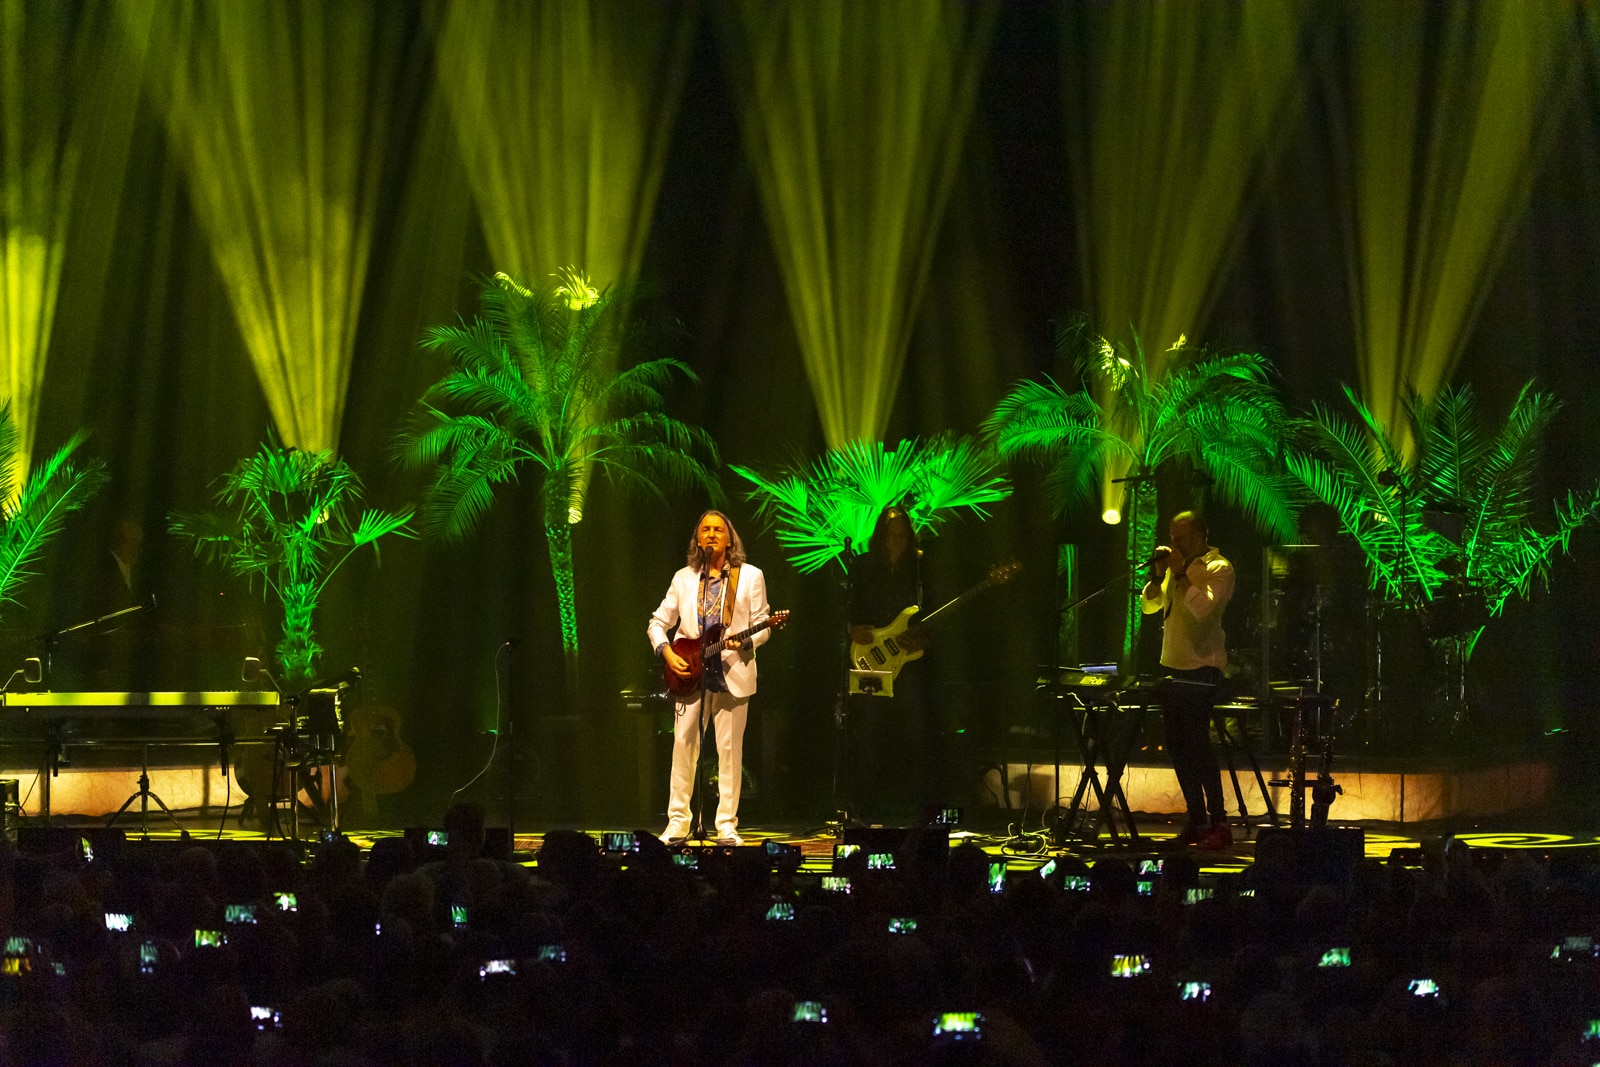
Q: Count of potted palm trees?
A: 6